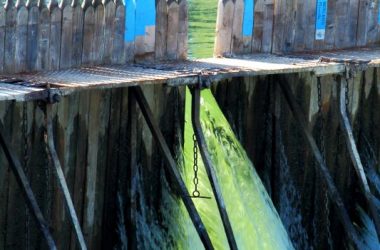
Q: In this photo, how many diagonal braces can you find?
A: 6